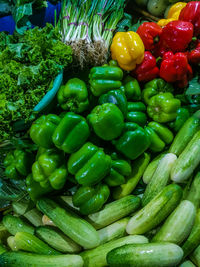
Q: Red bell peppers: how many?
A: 6